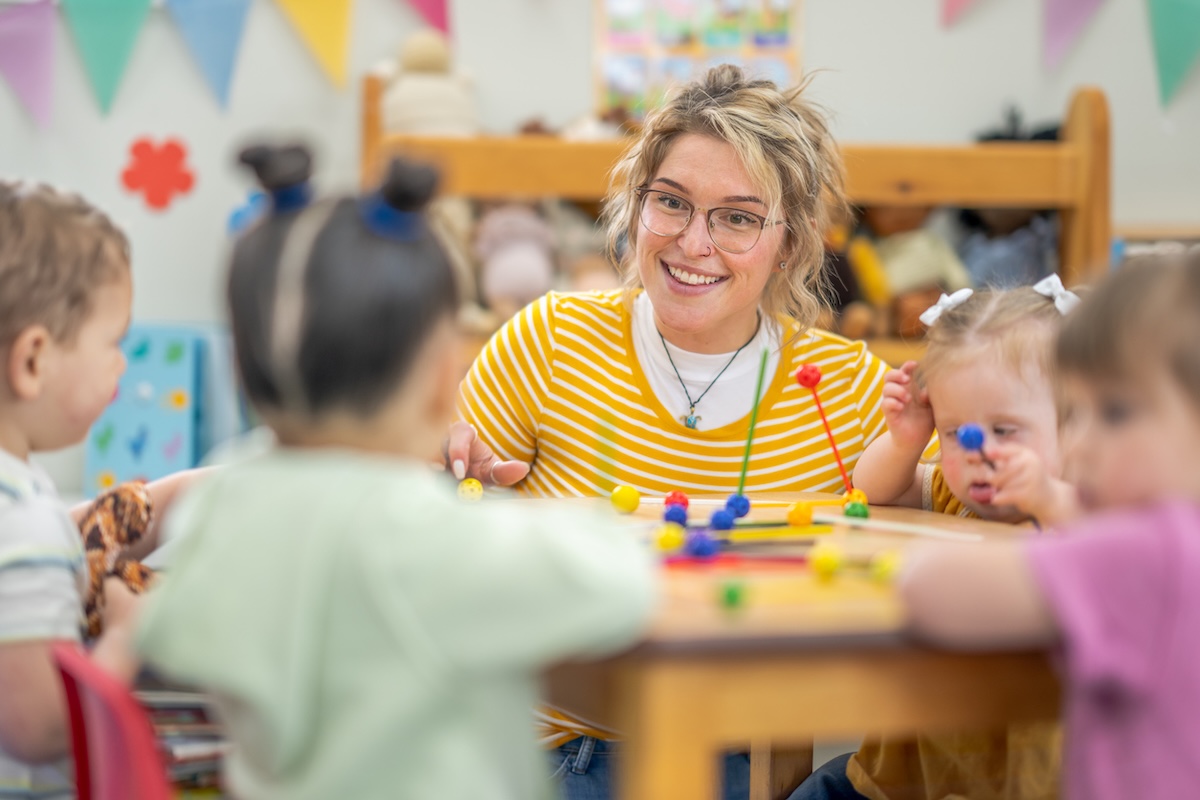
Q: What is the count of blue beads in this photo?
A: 5